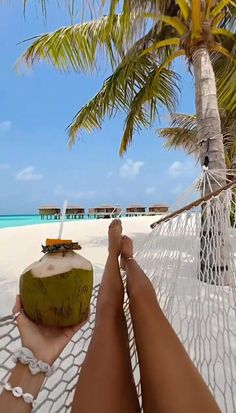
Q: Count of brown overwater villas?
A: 5